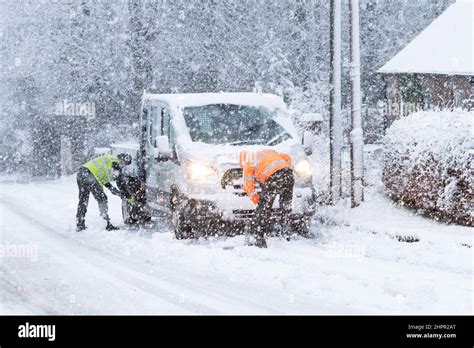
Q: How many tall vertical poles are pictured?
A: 2